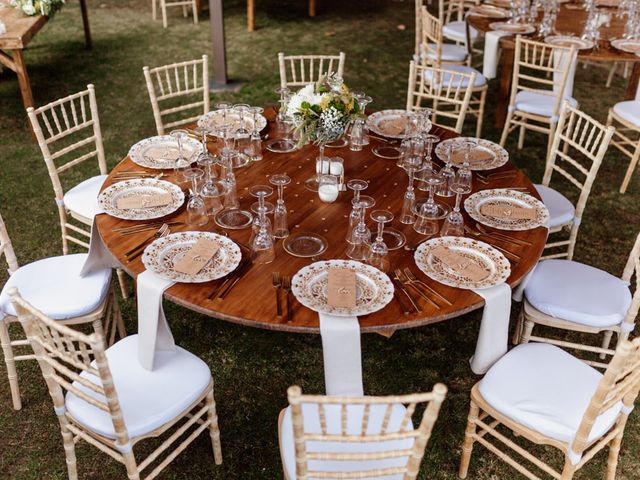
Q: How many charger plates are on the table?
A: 9